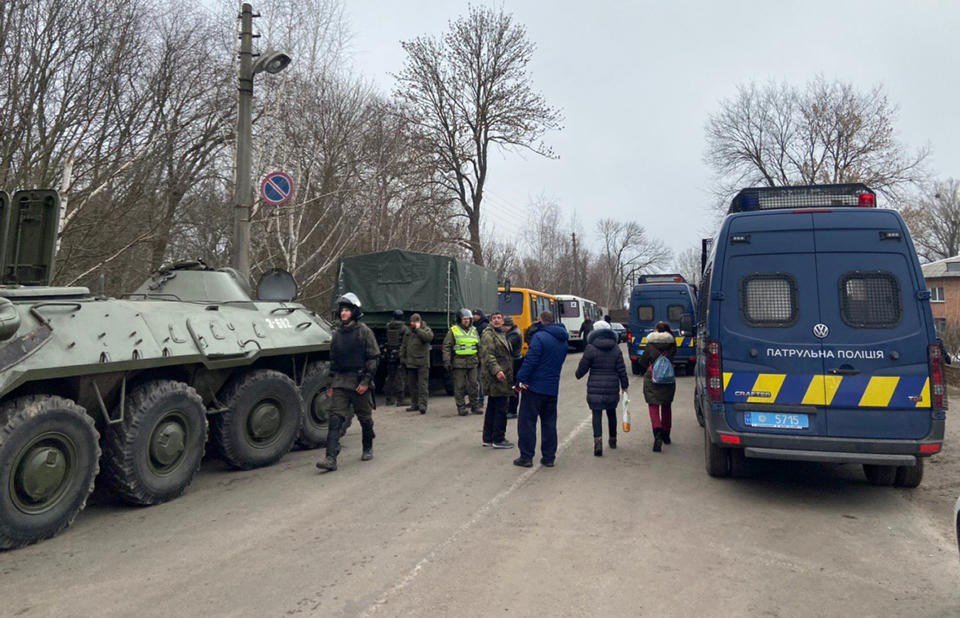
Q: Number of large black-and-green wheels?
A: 4